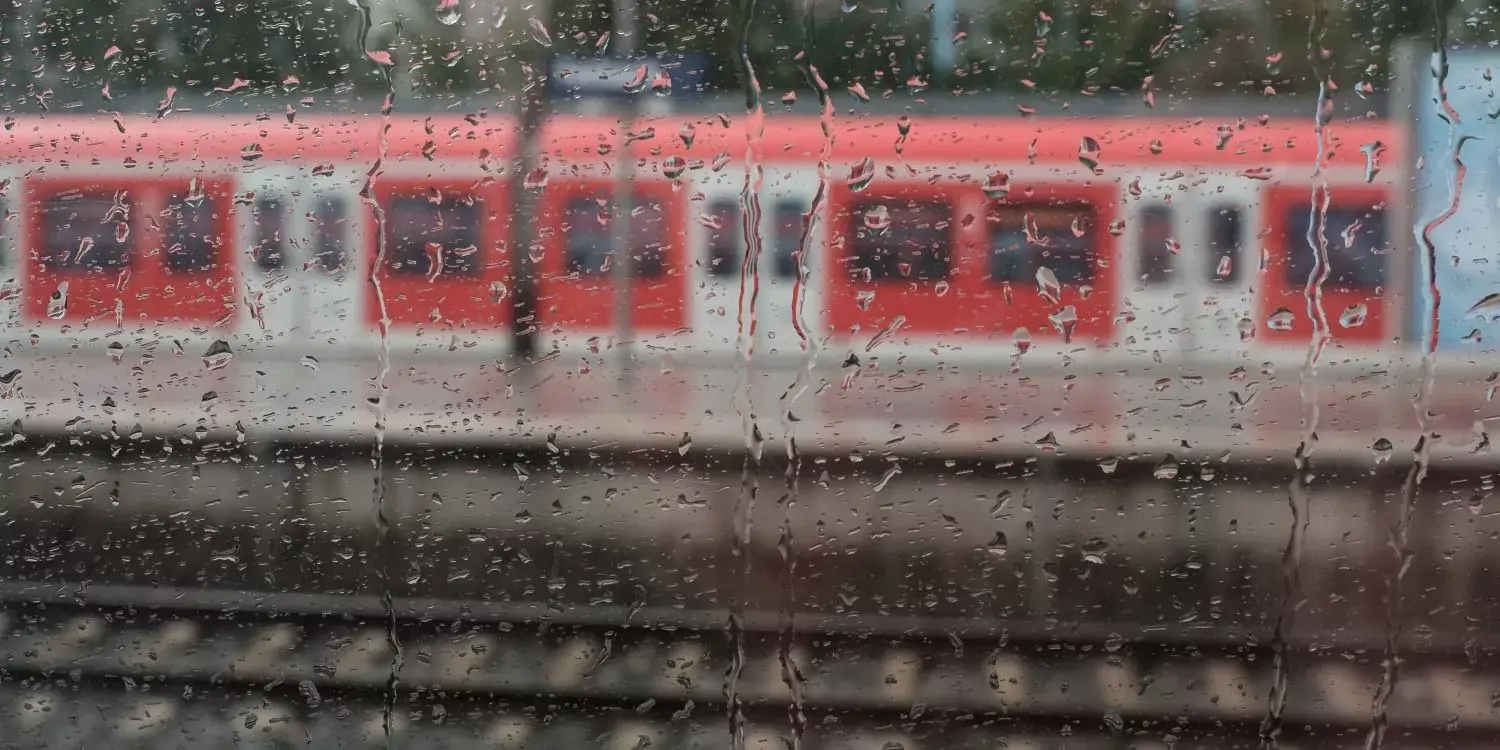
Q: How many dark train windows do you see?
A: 13